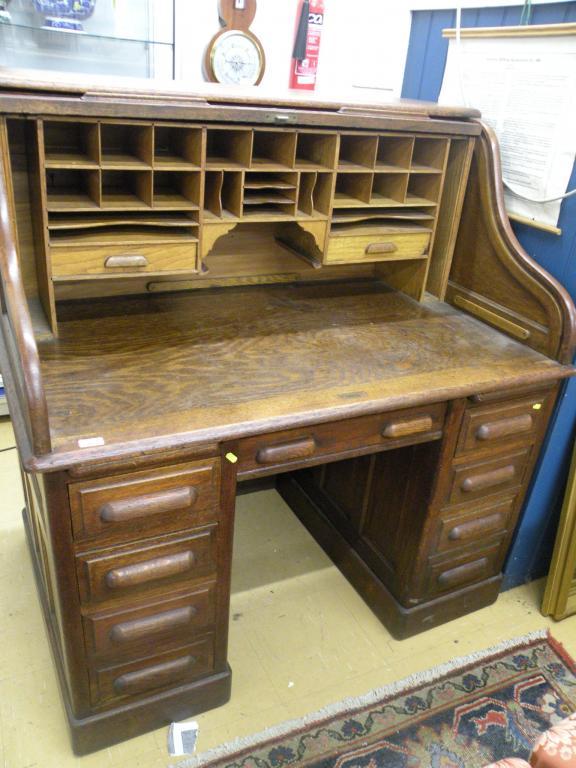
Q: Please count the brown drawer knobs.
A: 12